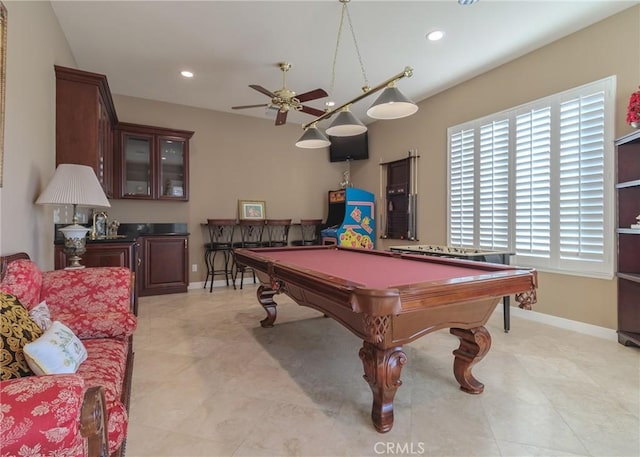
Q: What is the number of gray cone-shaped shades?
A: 3